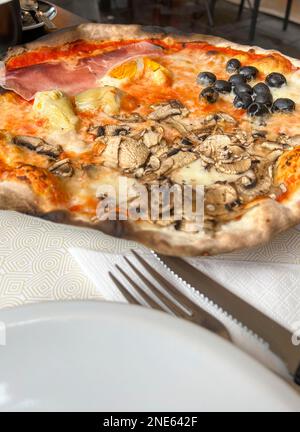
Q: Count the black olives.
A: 13